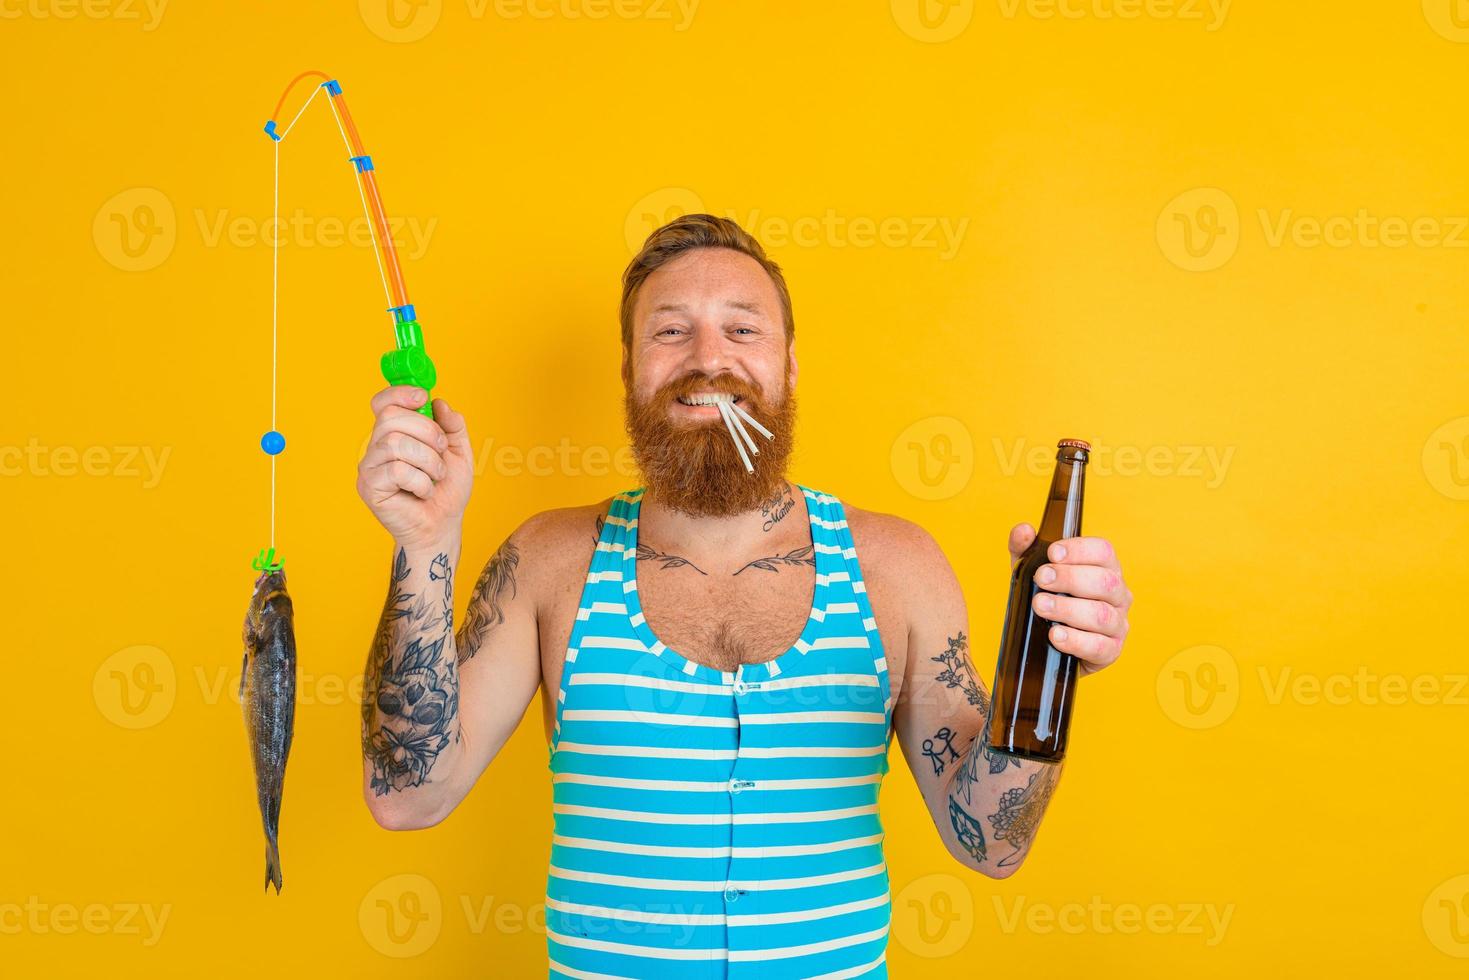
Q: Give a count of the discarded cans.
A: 0